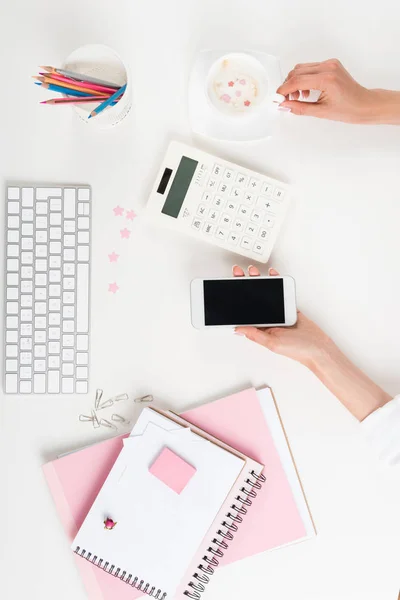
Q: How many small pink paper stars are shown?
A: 5